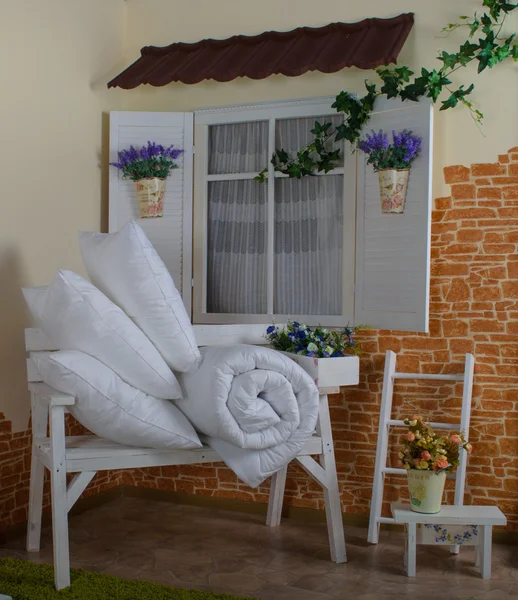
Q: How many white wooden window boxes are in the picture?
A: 1